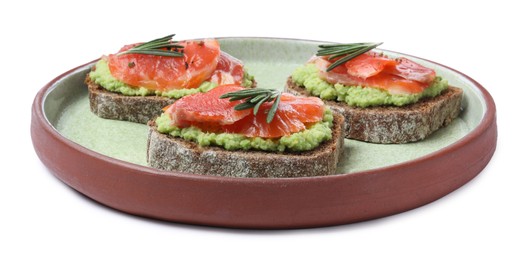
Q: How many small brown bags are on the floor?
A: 0